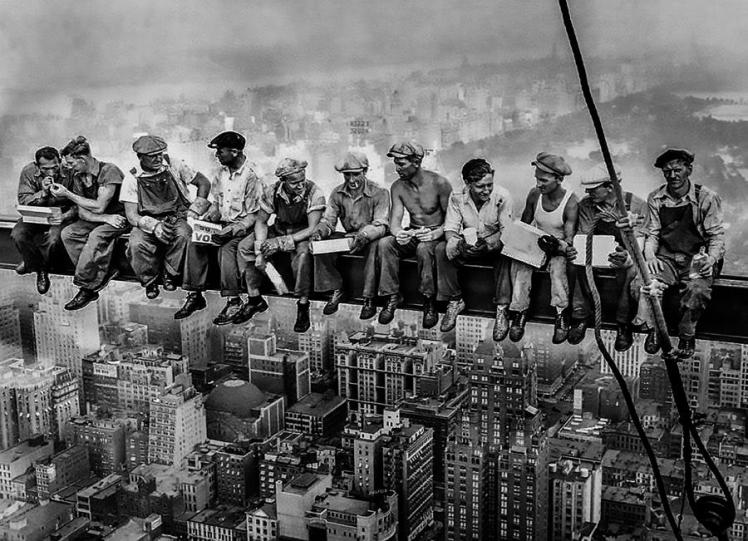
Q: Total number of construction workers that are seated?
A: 11